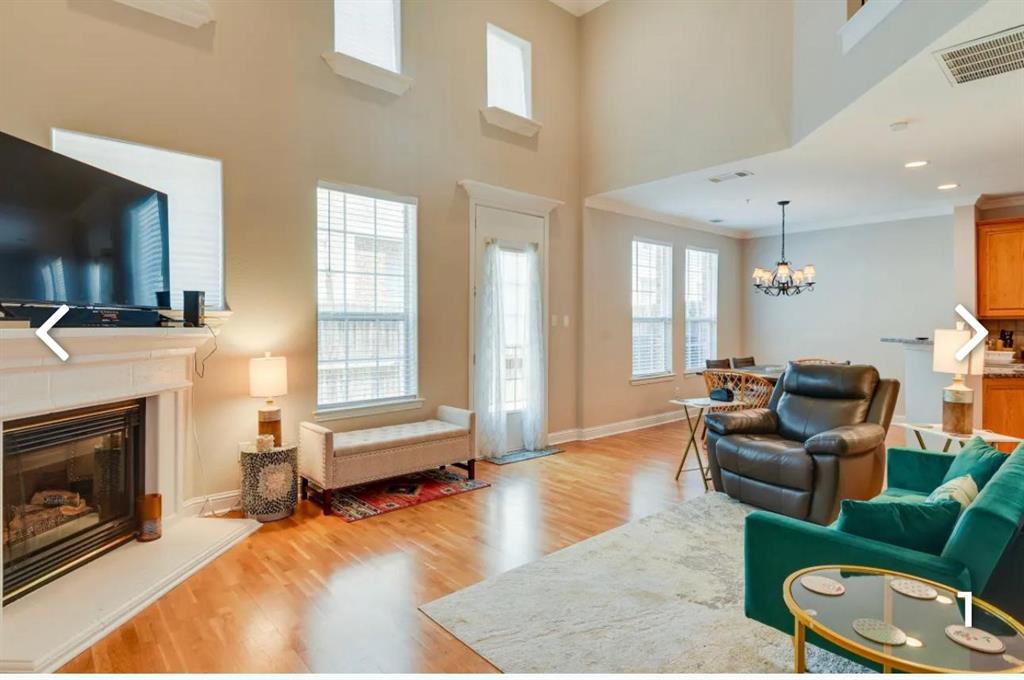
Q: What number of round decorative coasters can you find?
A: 4